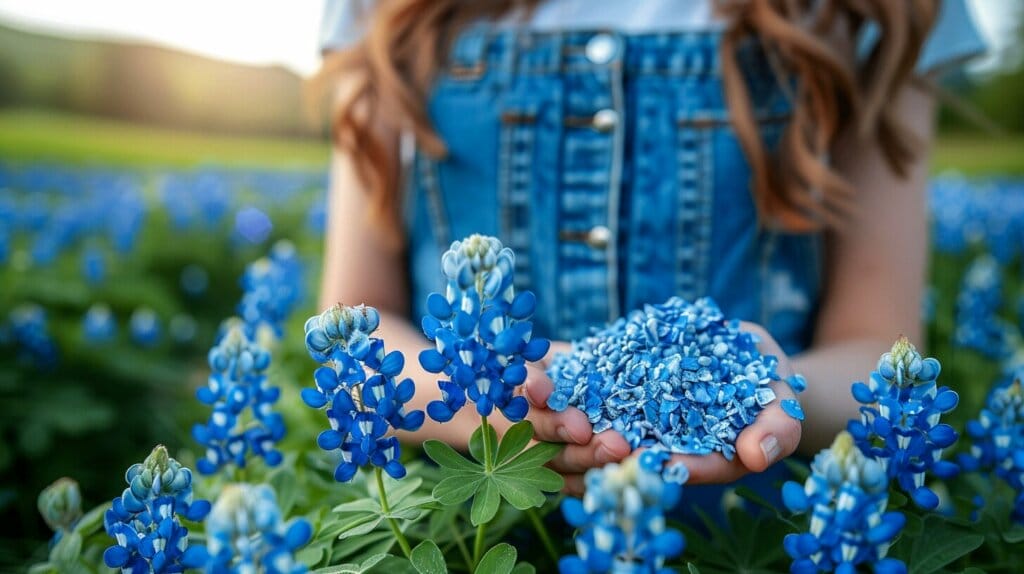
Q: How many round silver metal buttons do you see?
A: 3